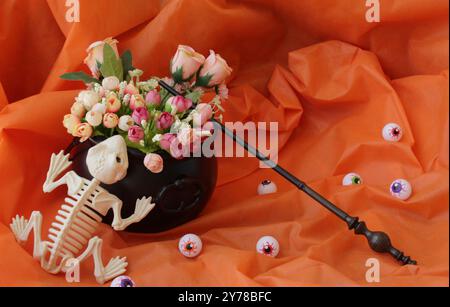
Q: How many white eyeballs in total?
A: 7